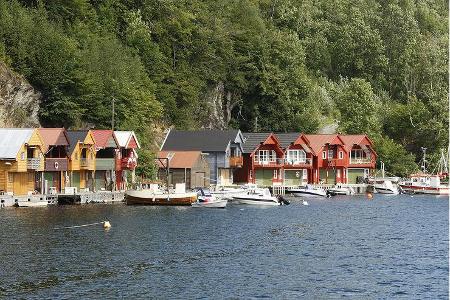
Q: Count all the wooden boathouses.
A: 11